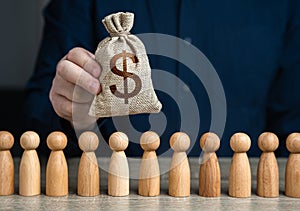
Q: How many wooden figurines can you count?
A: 11